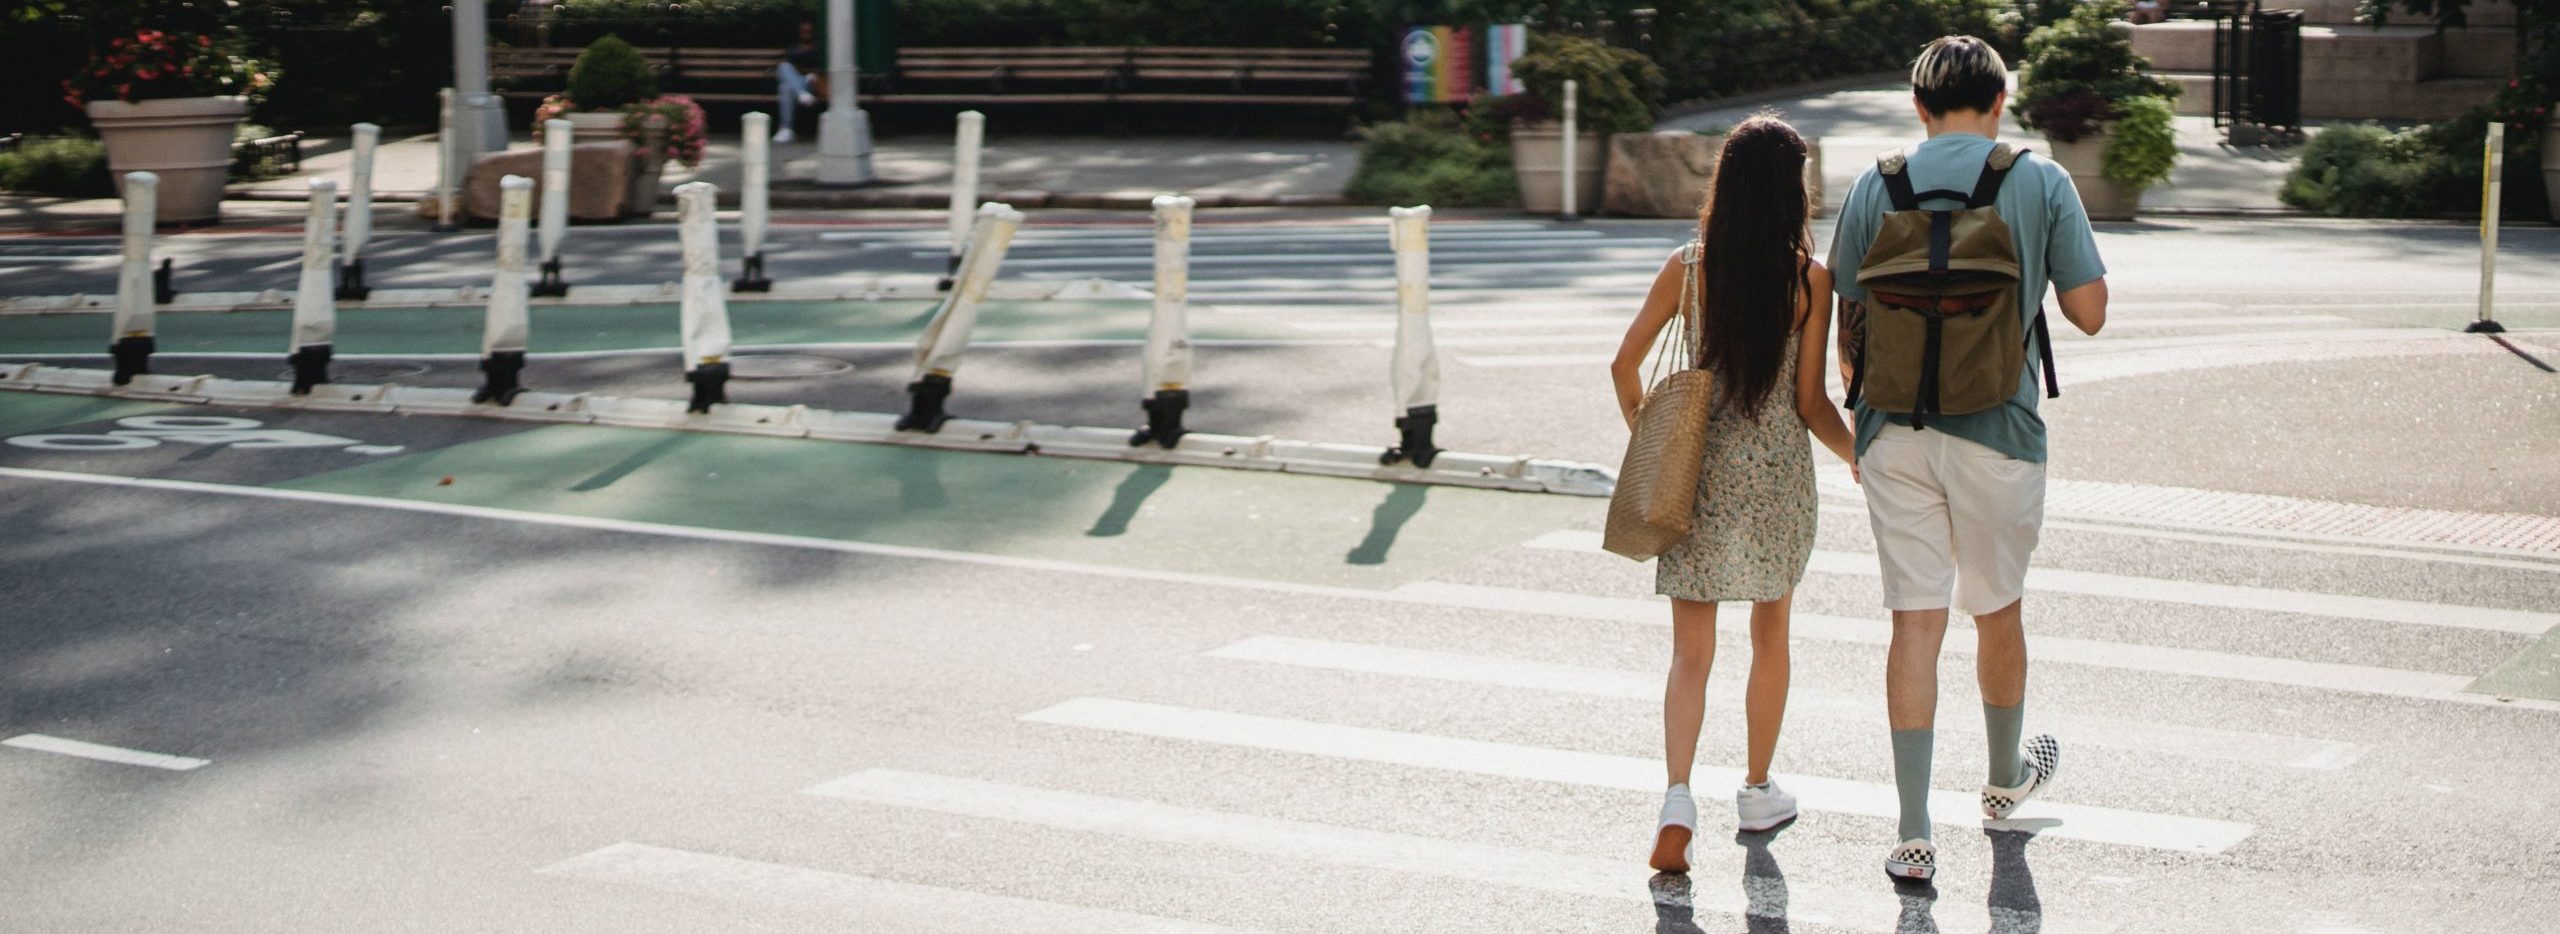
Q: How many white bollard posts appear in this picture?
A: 14